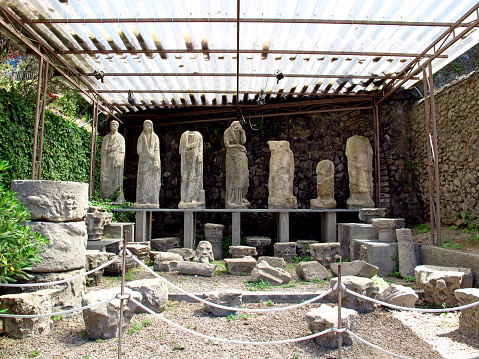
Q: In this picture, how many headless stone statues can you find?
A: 4